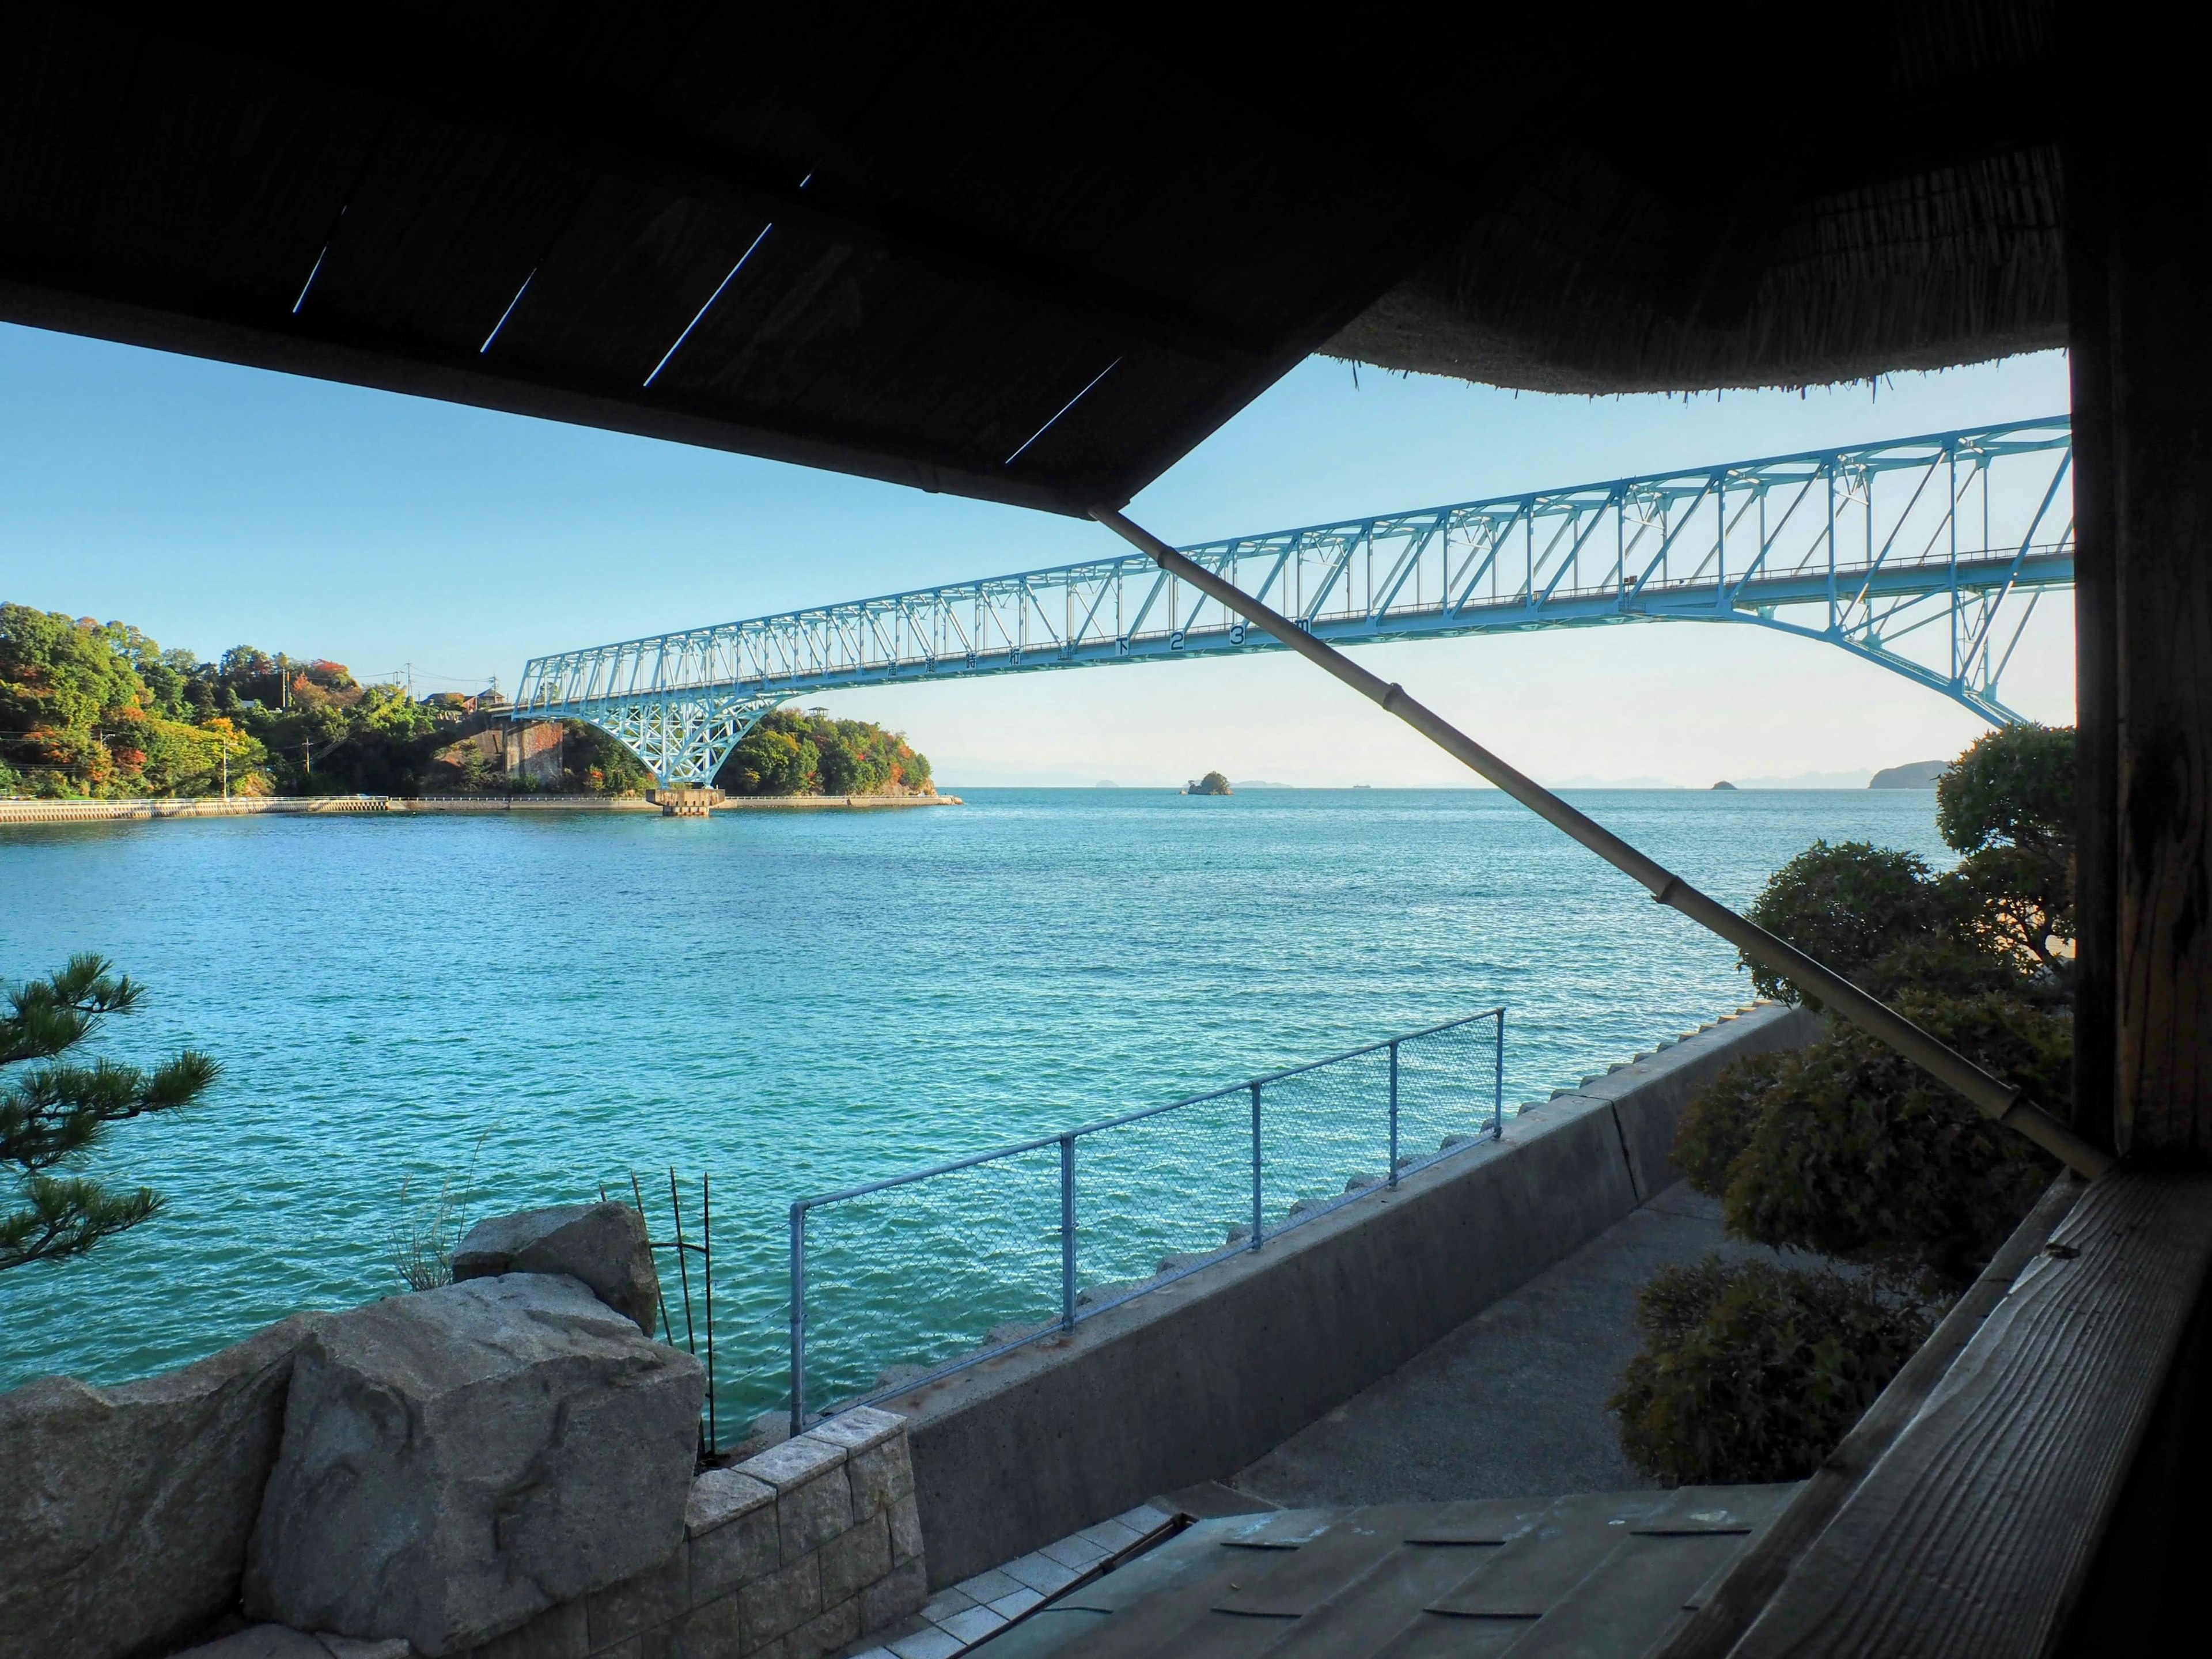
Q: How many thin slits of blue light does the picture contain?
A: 5